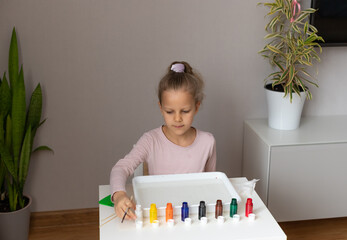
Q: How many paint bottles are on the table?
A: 8